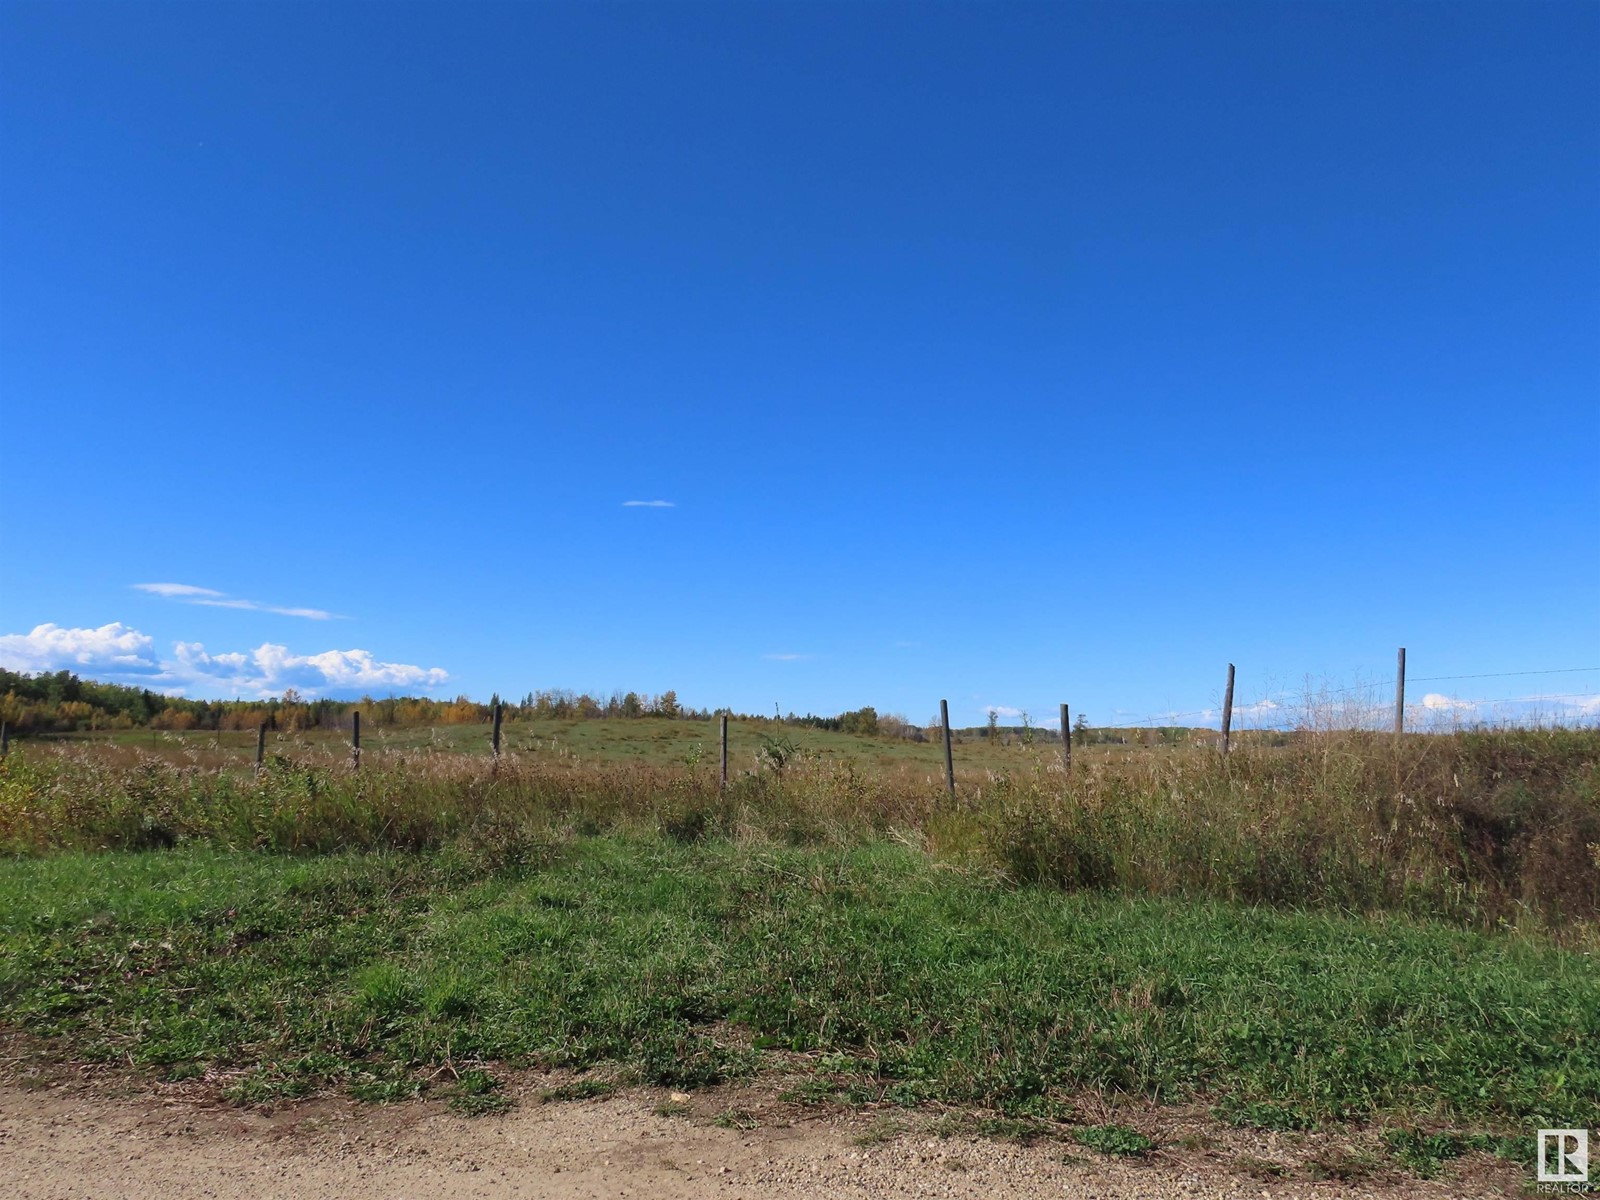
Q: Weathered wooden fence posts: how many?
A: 9